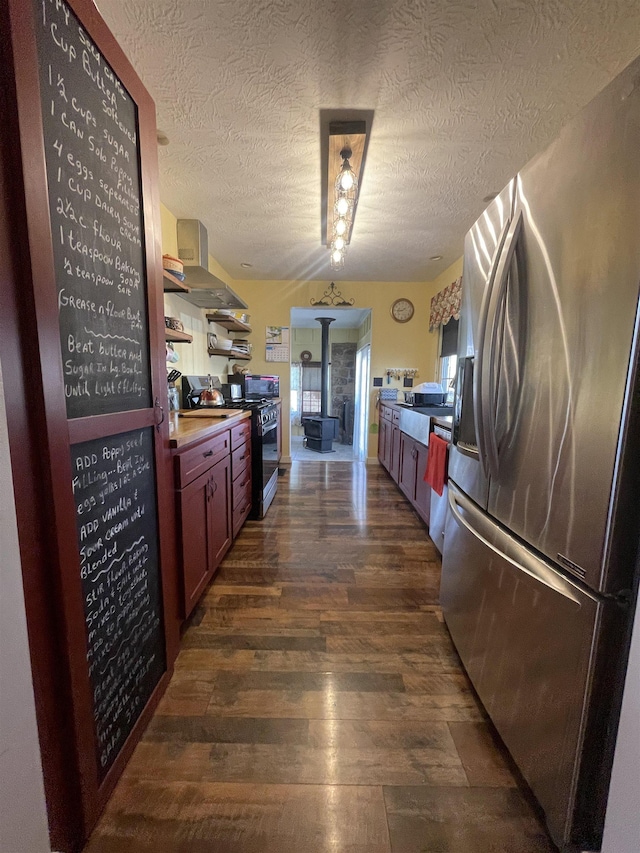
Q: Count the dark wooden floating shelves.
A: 4